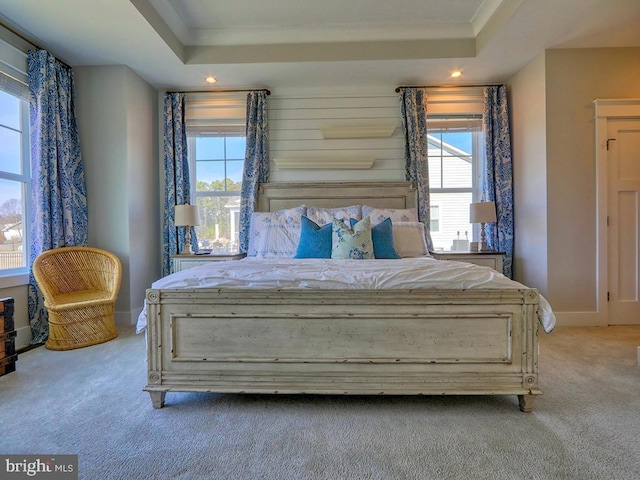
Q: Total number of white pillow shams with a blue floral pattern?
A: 3